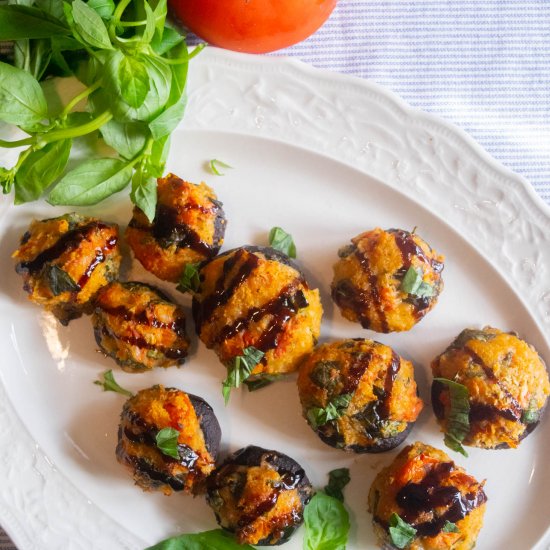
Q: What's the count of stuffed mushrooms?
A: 10